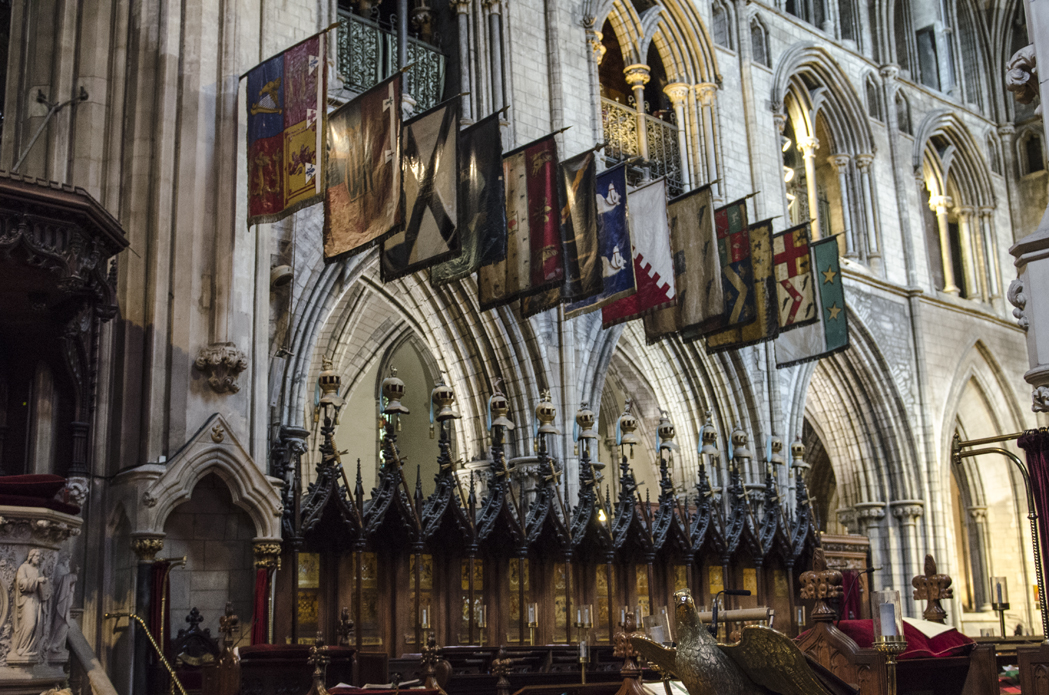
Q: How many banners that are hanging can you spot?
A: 13